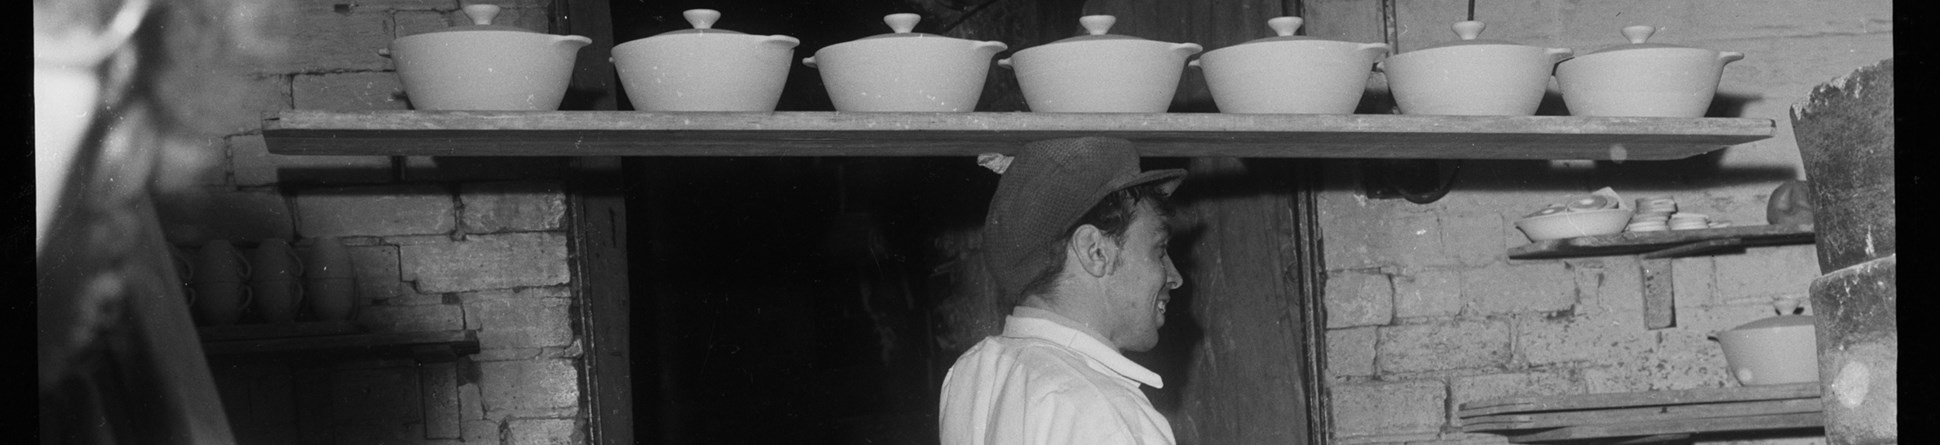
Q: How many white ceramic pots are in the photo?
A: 8